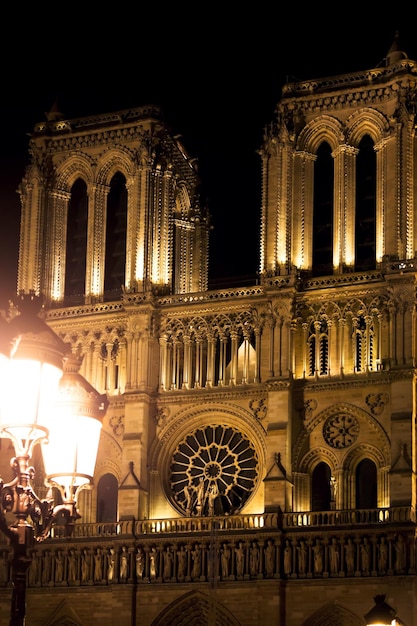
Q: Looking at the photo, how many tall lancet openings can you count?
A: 4